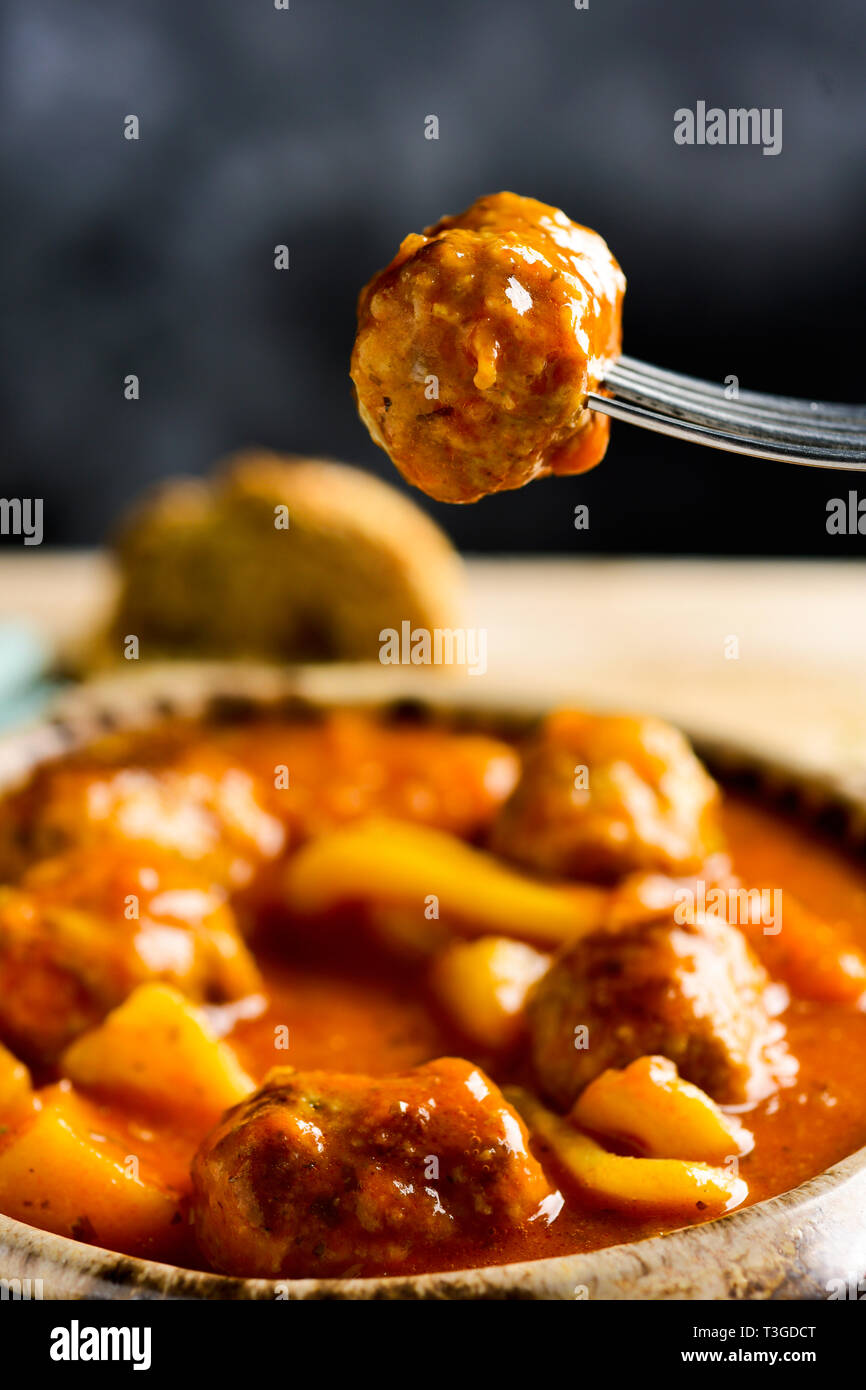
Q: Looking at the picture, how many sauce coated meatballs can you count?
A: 6